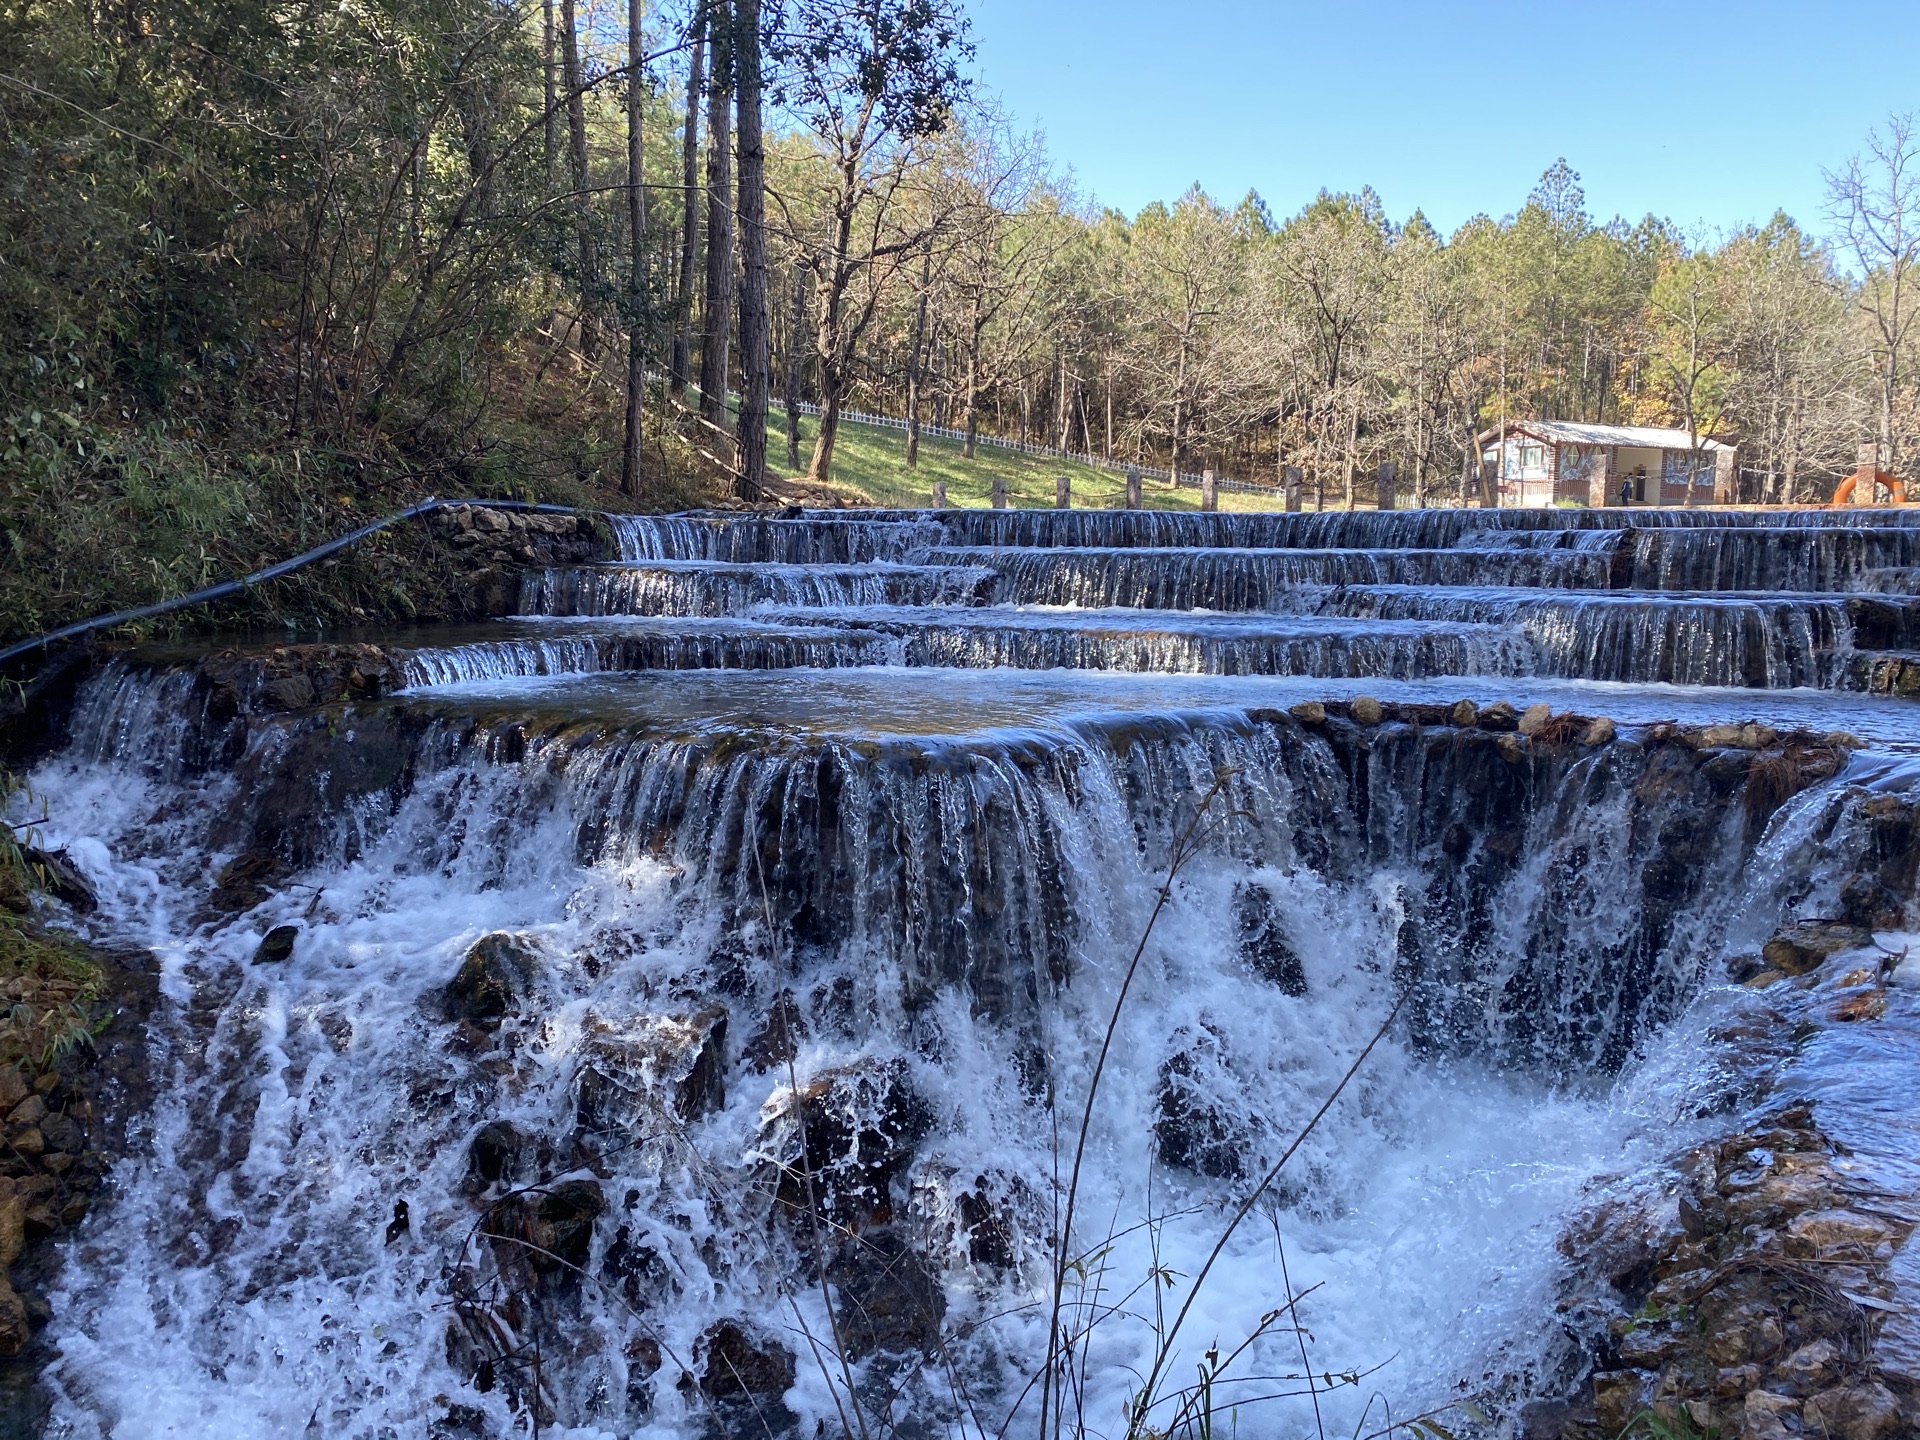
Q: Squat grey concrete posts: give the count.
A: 11